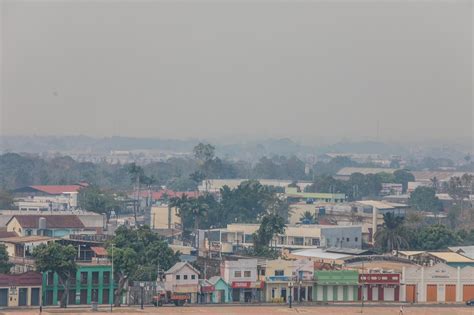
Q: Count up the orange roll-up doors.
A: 4